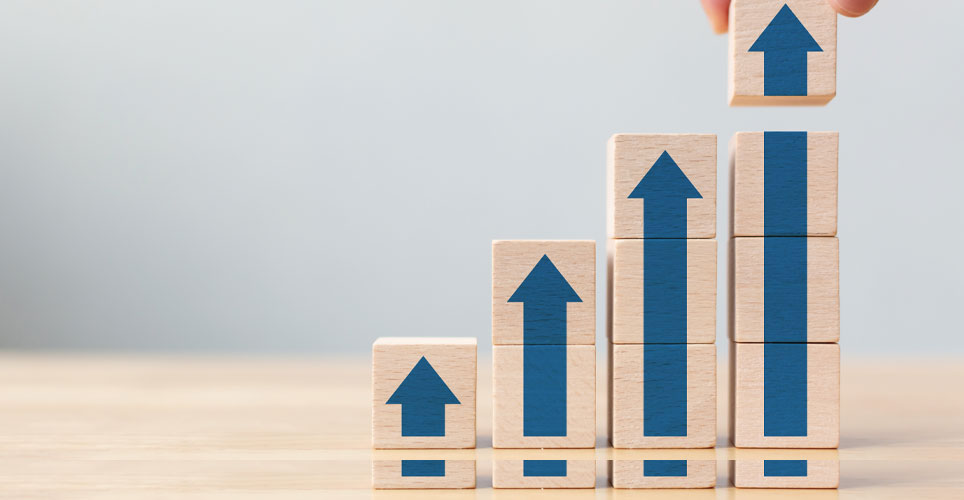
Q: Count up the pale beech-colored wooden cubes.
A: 10